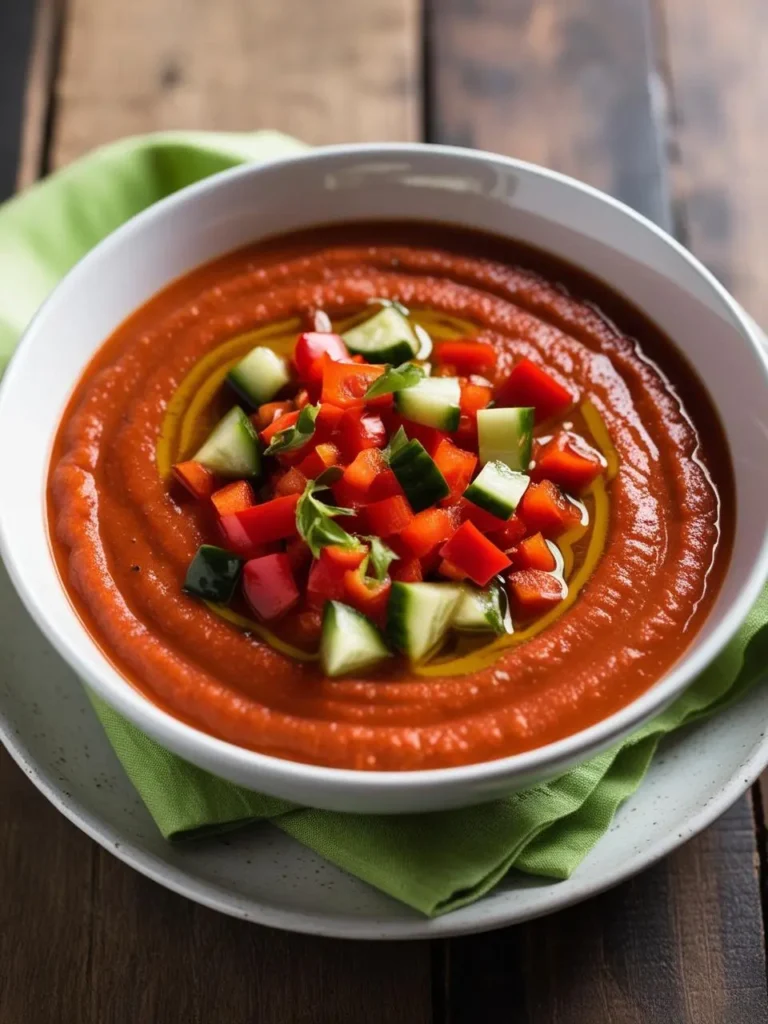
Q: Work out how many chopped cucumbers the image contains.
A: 11